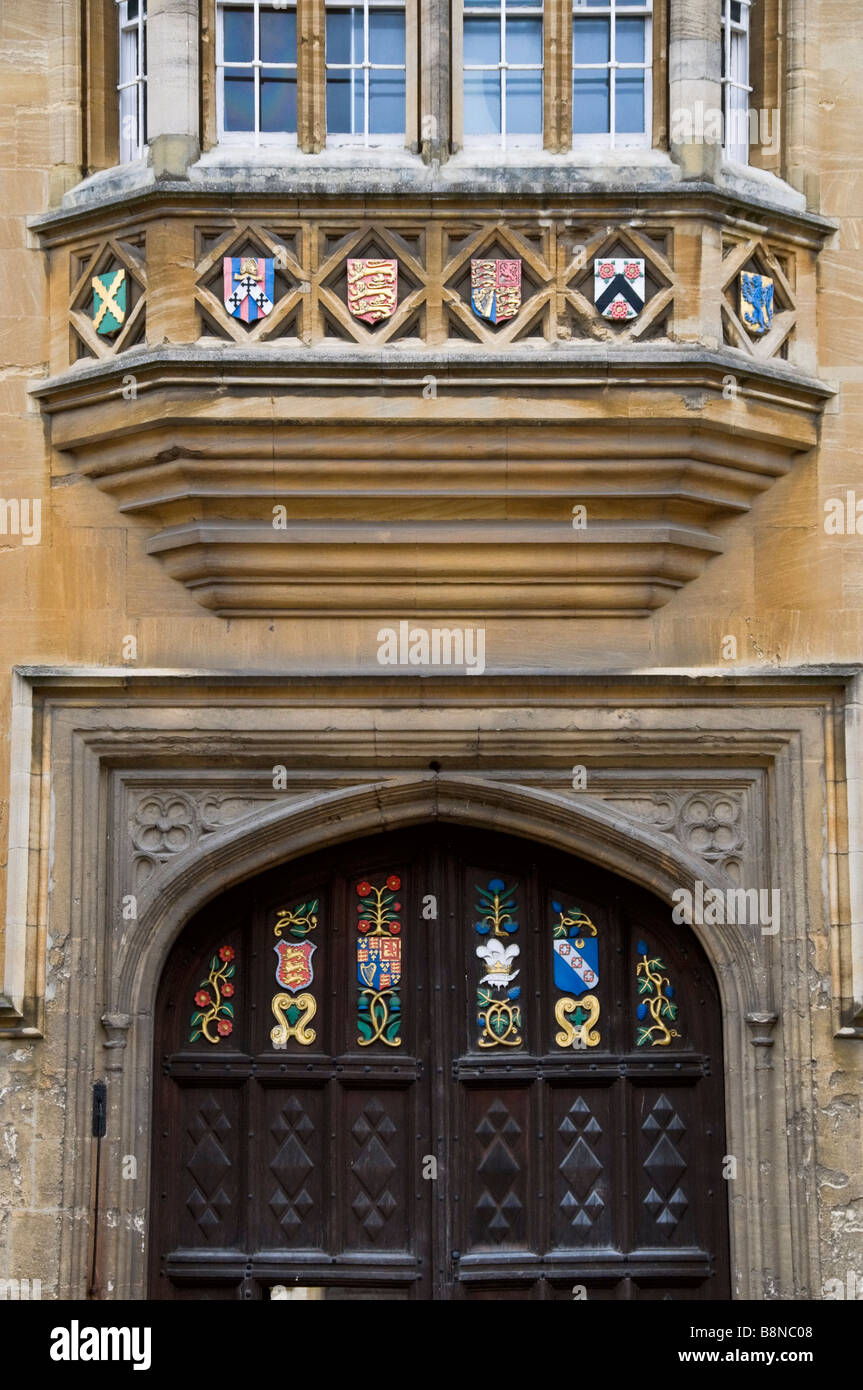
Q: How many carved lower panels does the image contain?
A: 6